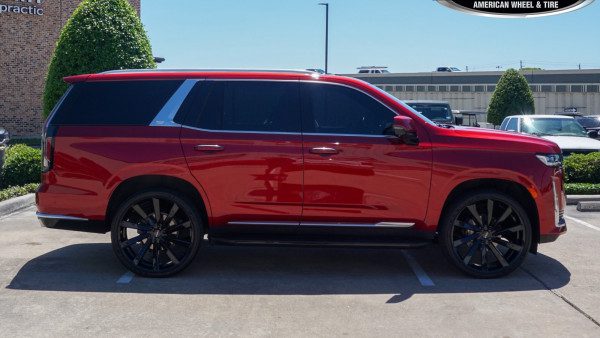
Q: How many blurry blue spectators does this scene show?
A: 0